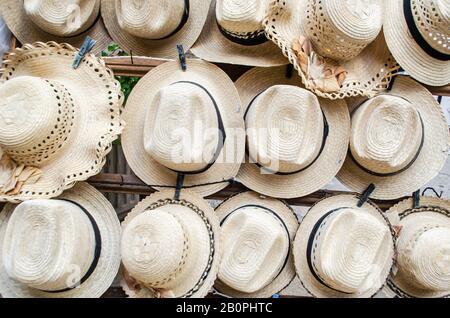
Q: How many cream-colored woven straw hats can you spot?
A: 14